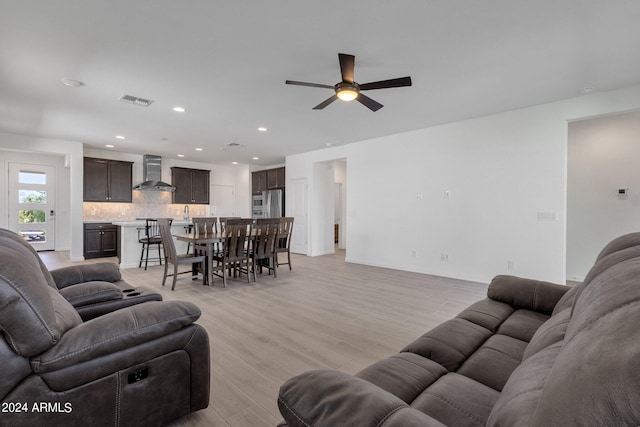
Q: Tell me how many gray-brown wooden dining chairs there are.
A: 6